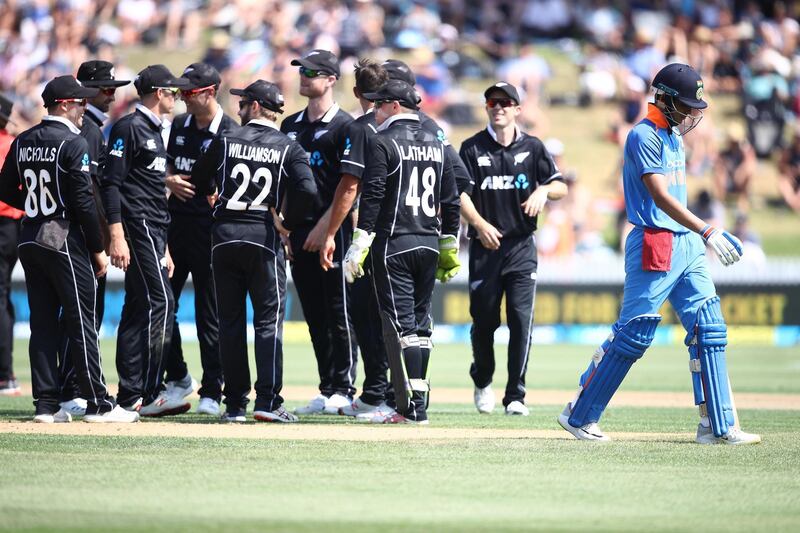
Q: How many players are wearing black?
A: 10